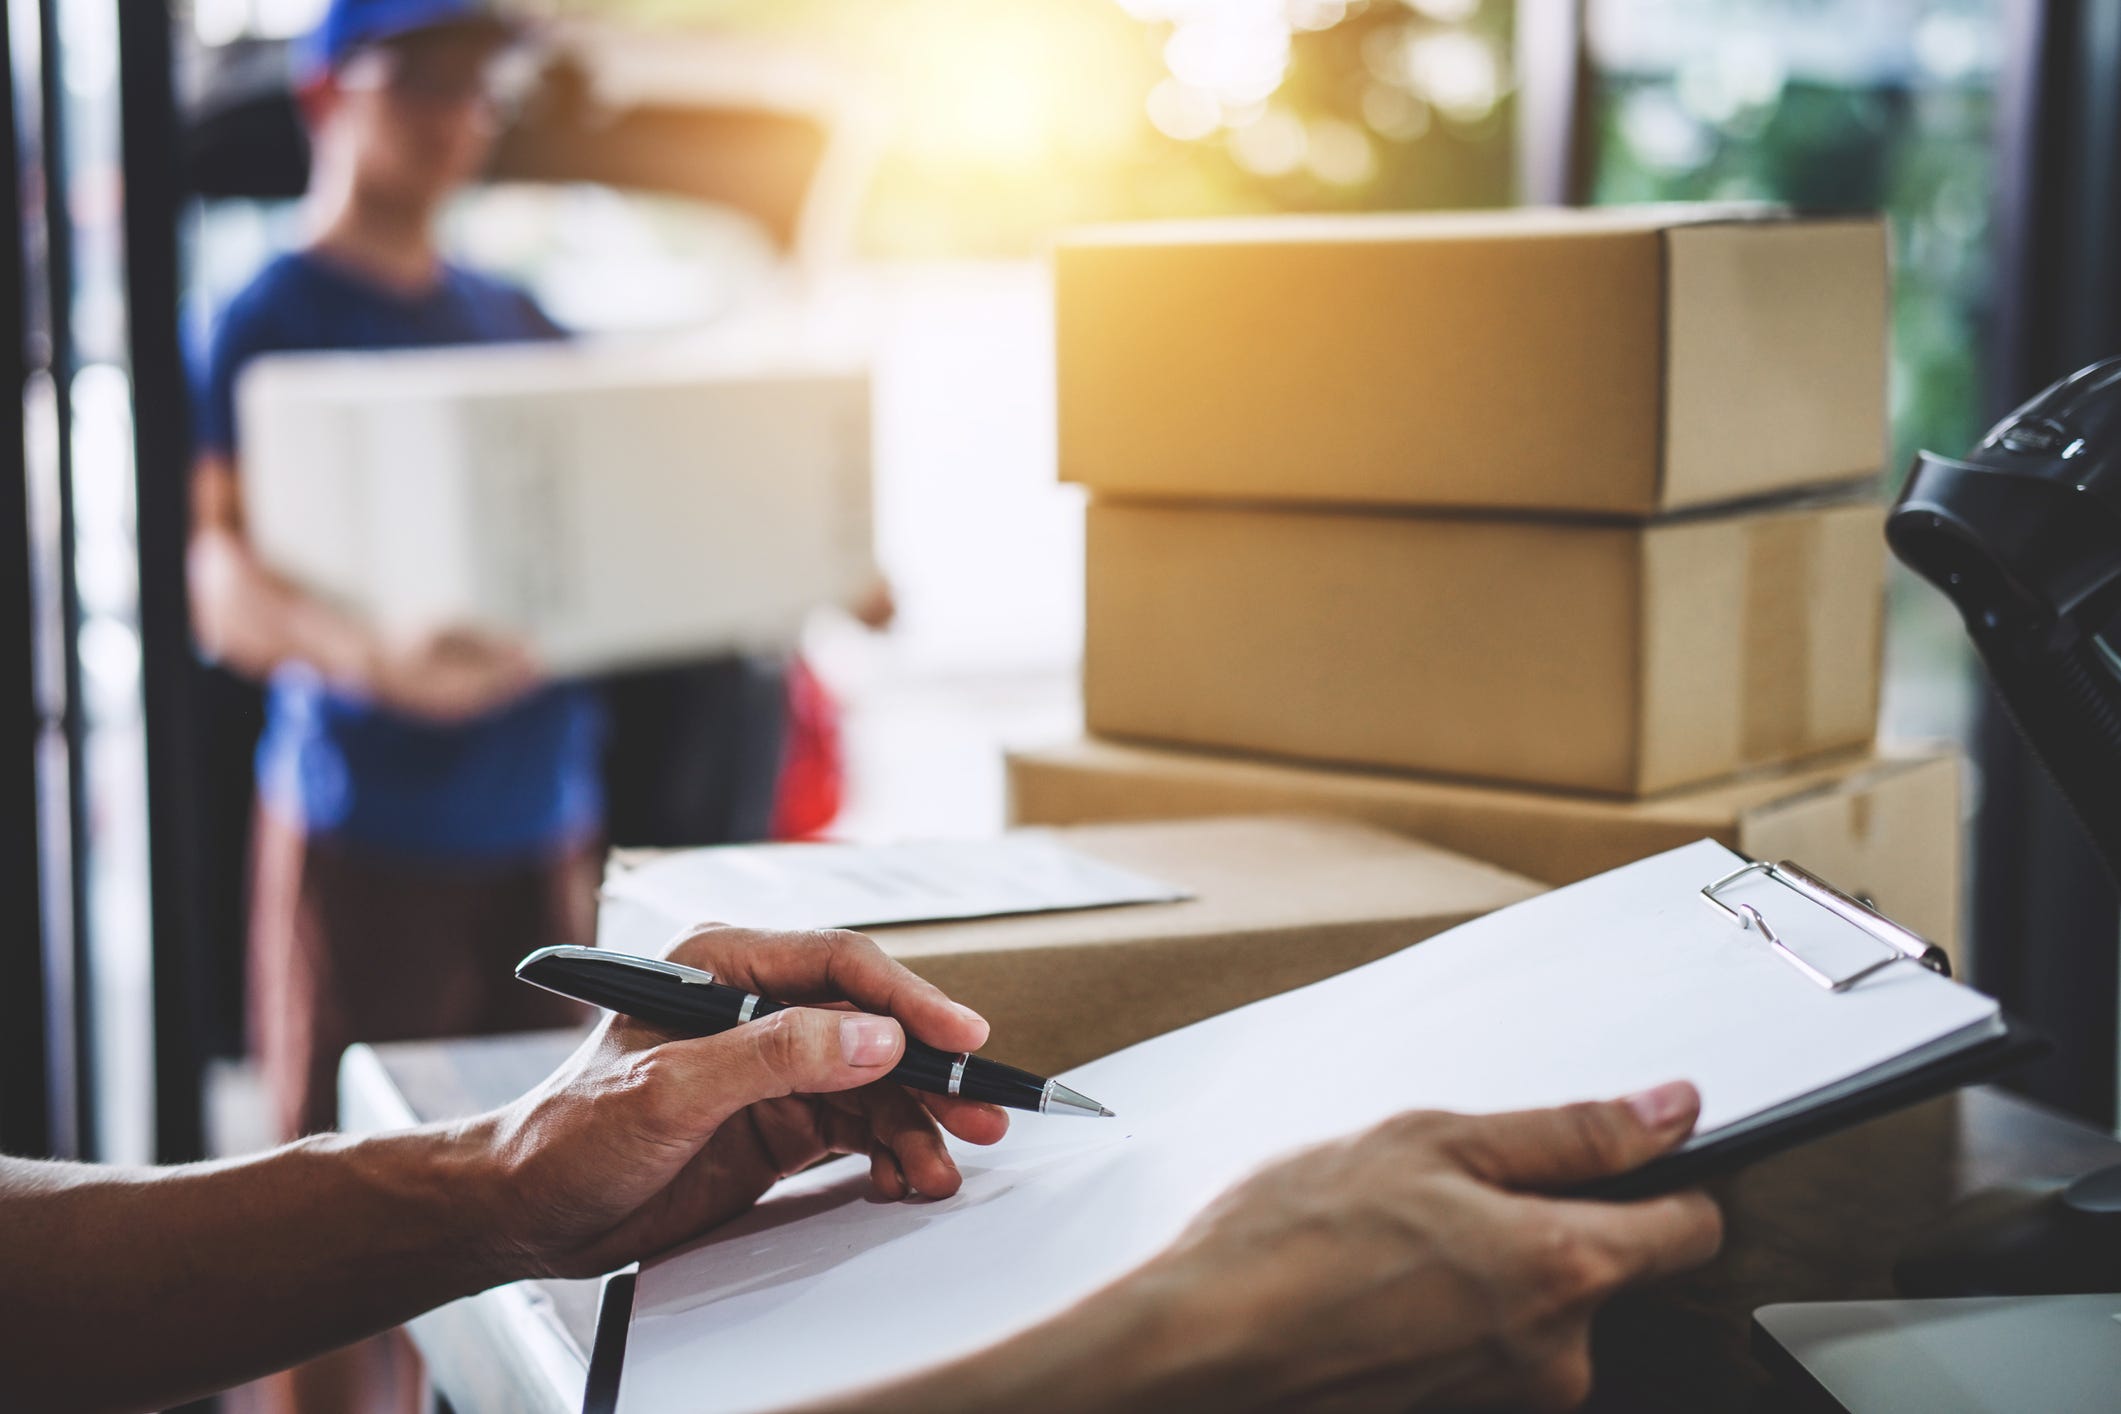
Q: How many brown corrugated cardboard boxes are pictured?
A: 4